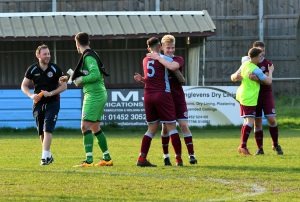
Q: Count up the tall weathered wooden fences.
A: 1